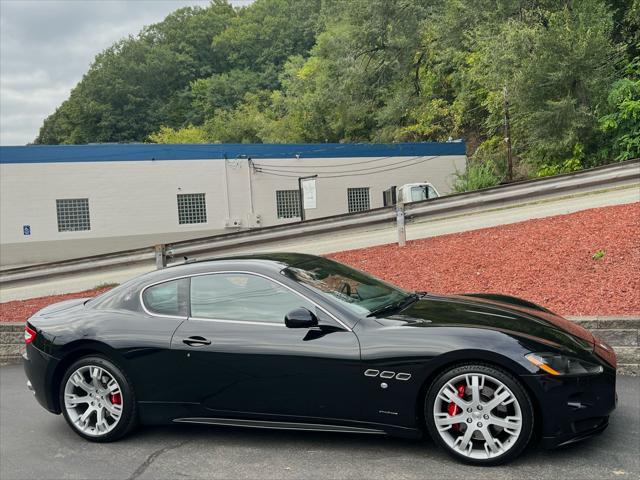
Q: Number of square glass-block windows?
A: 4